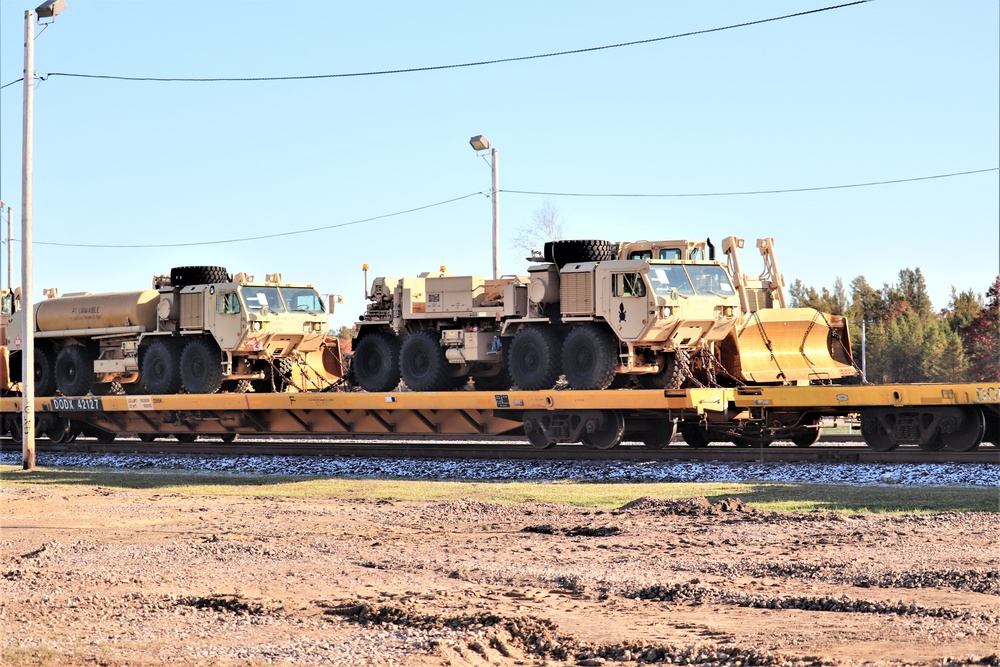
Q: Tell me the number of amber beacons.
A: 2